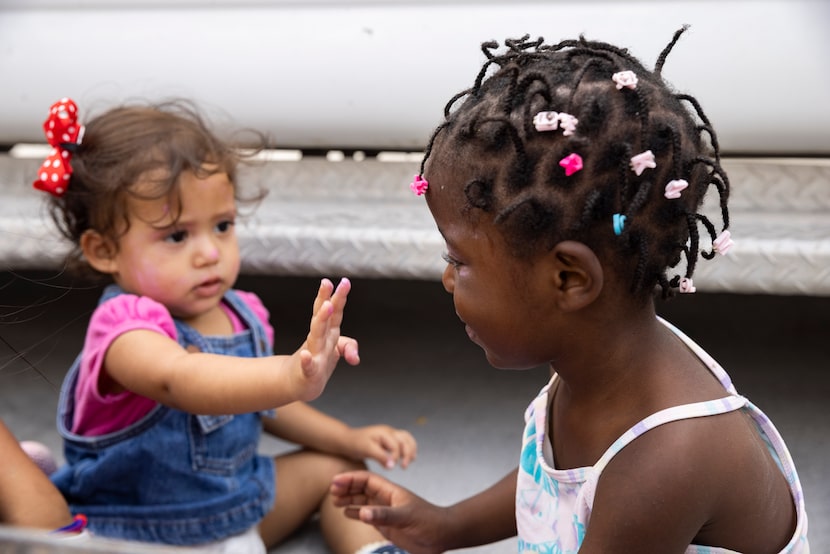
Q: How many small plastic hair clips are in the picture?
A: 10